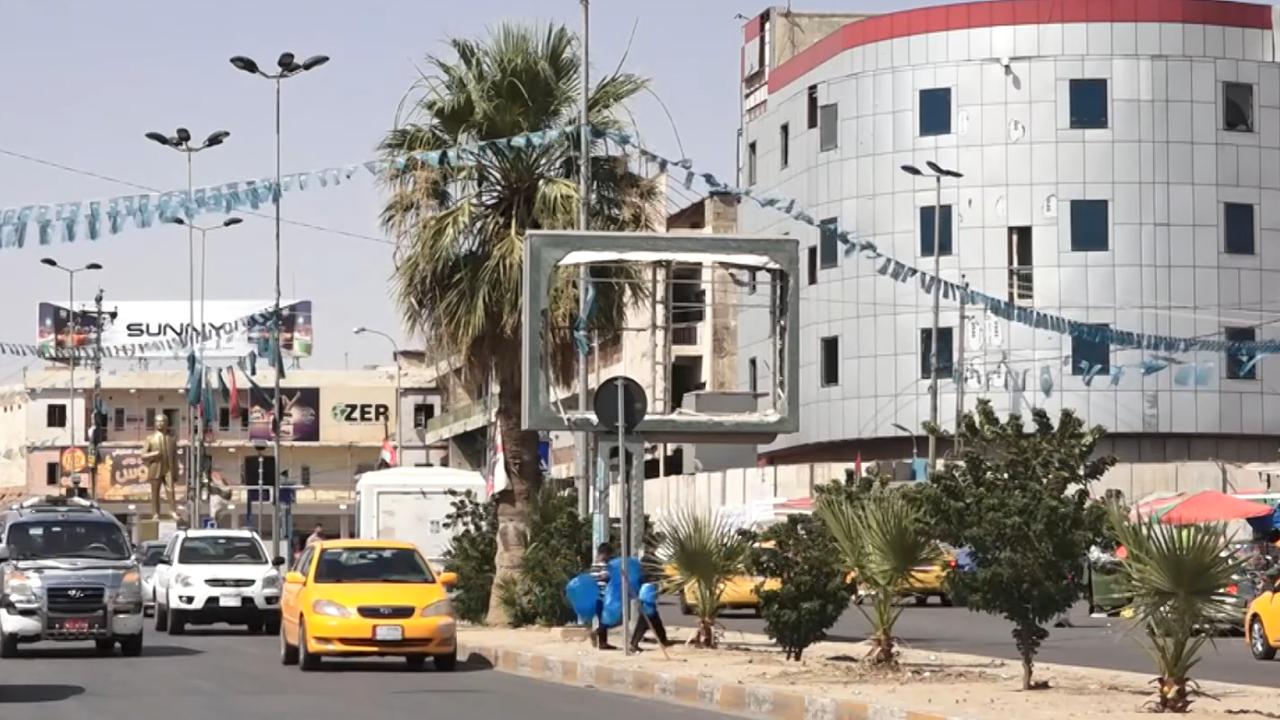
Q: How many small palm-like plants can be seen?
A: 3